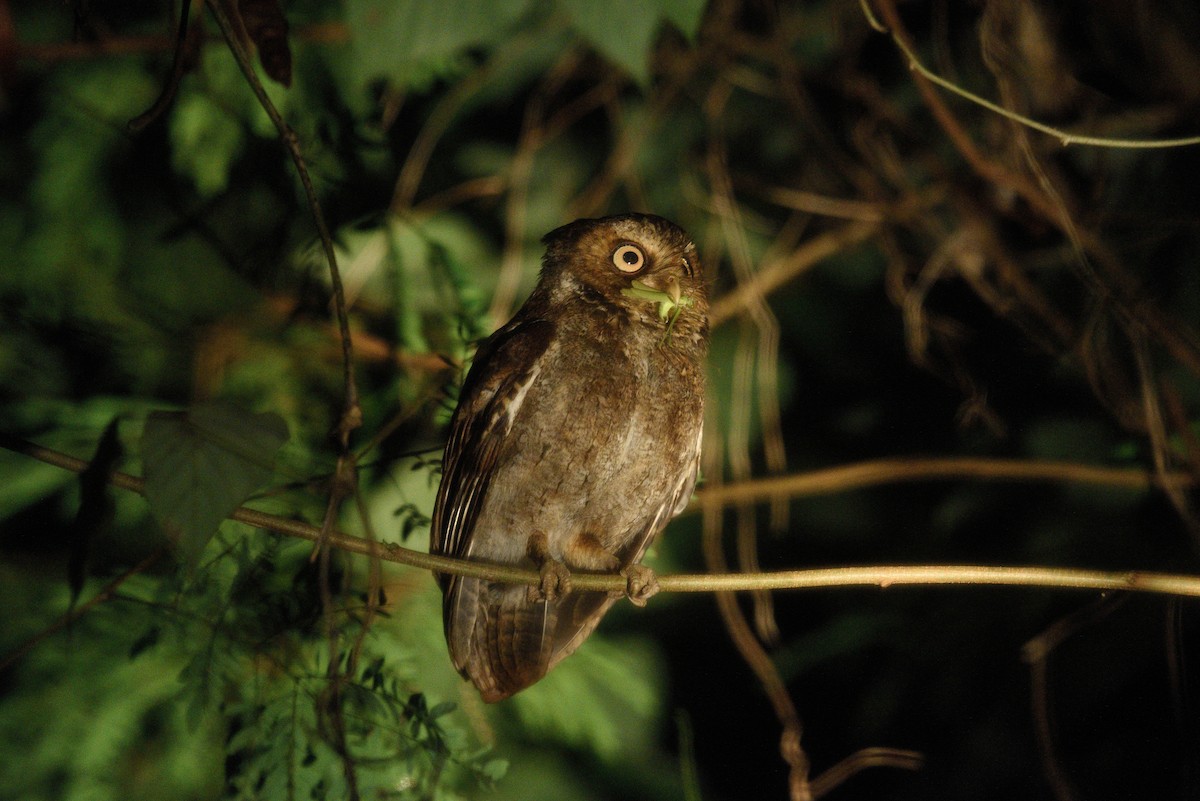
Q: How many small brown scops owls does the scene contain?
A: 1